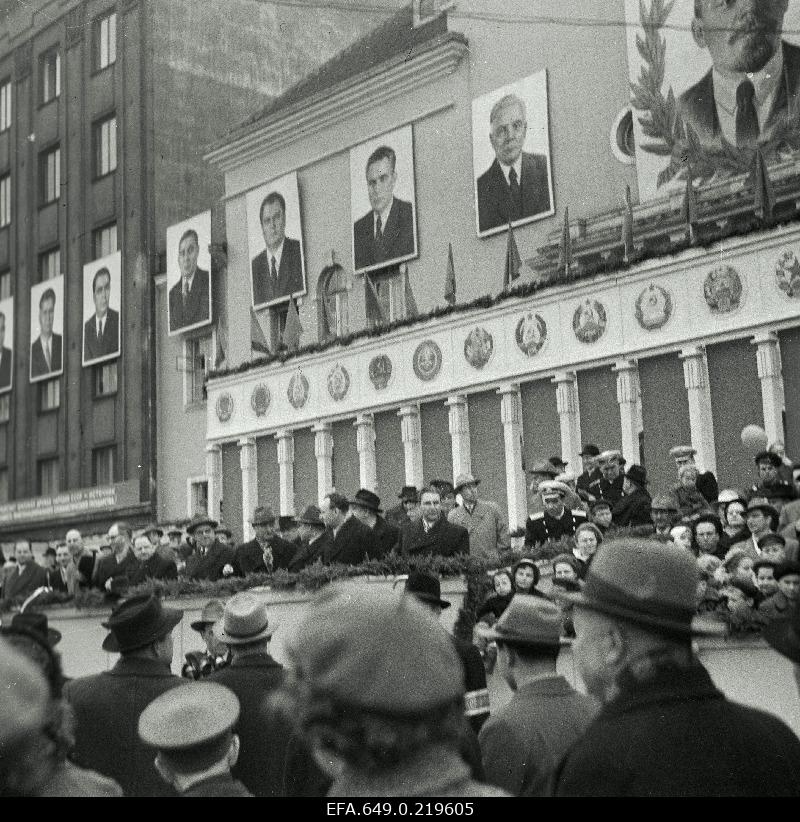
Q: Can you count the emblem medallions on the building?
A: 12